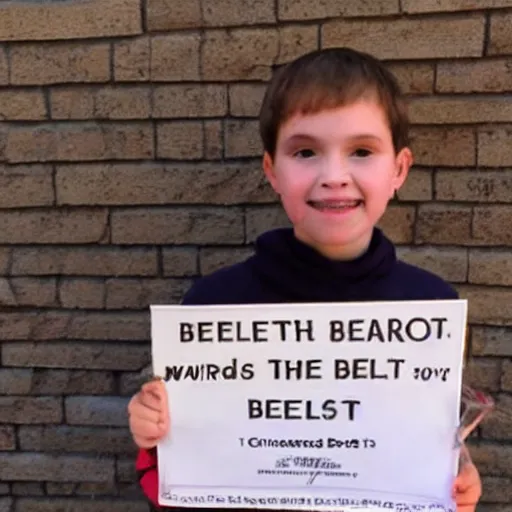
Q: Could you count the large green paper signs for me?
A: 0